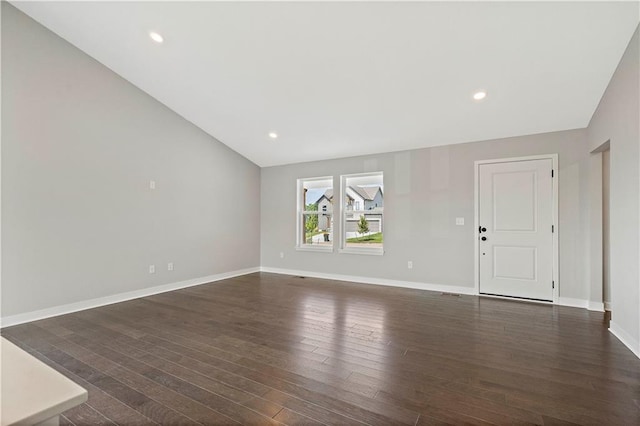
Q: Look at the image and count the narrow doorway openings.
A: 1